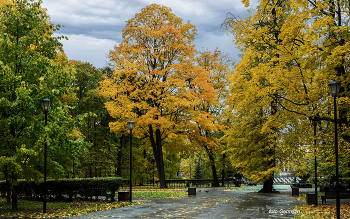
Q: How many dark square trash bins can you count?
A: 4